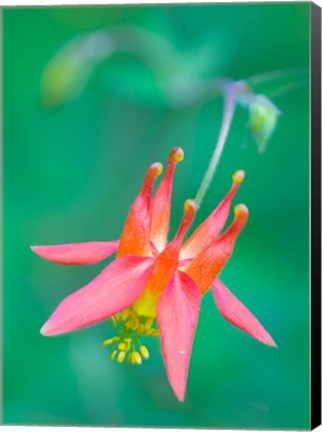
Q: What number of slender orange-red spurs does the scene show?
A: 5